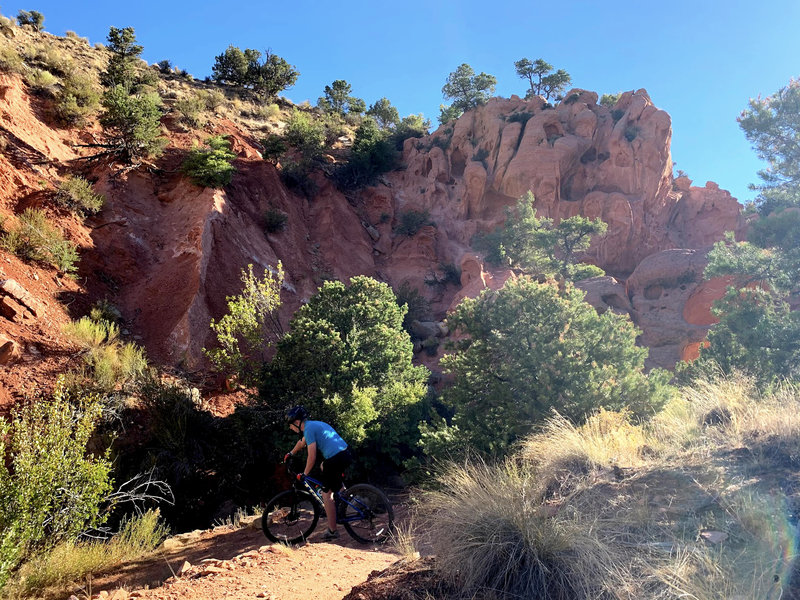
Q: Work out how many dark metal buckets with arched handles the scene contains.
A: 0